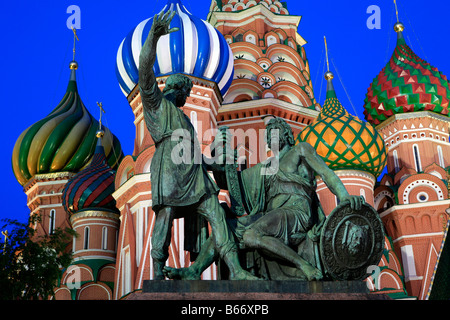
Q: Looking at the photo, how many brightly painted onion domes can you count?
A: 5